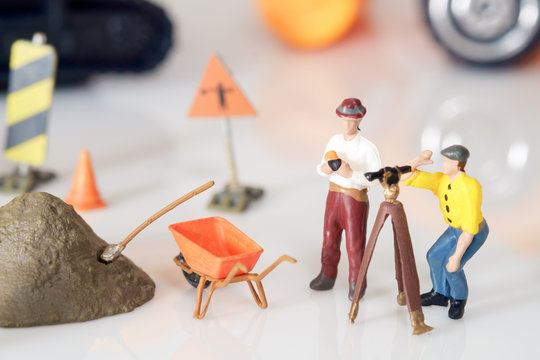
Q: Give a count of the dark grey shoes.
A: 2